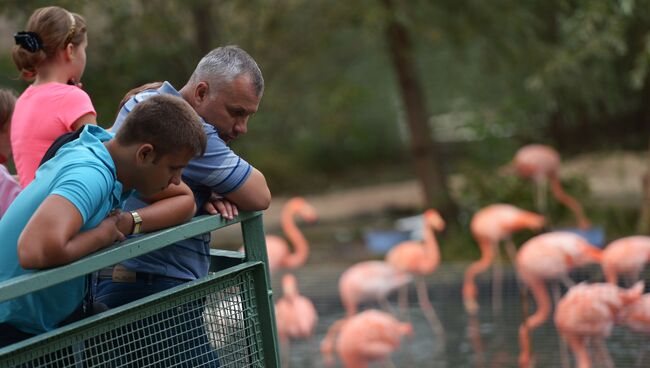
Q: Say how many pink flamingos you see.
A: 11